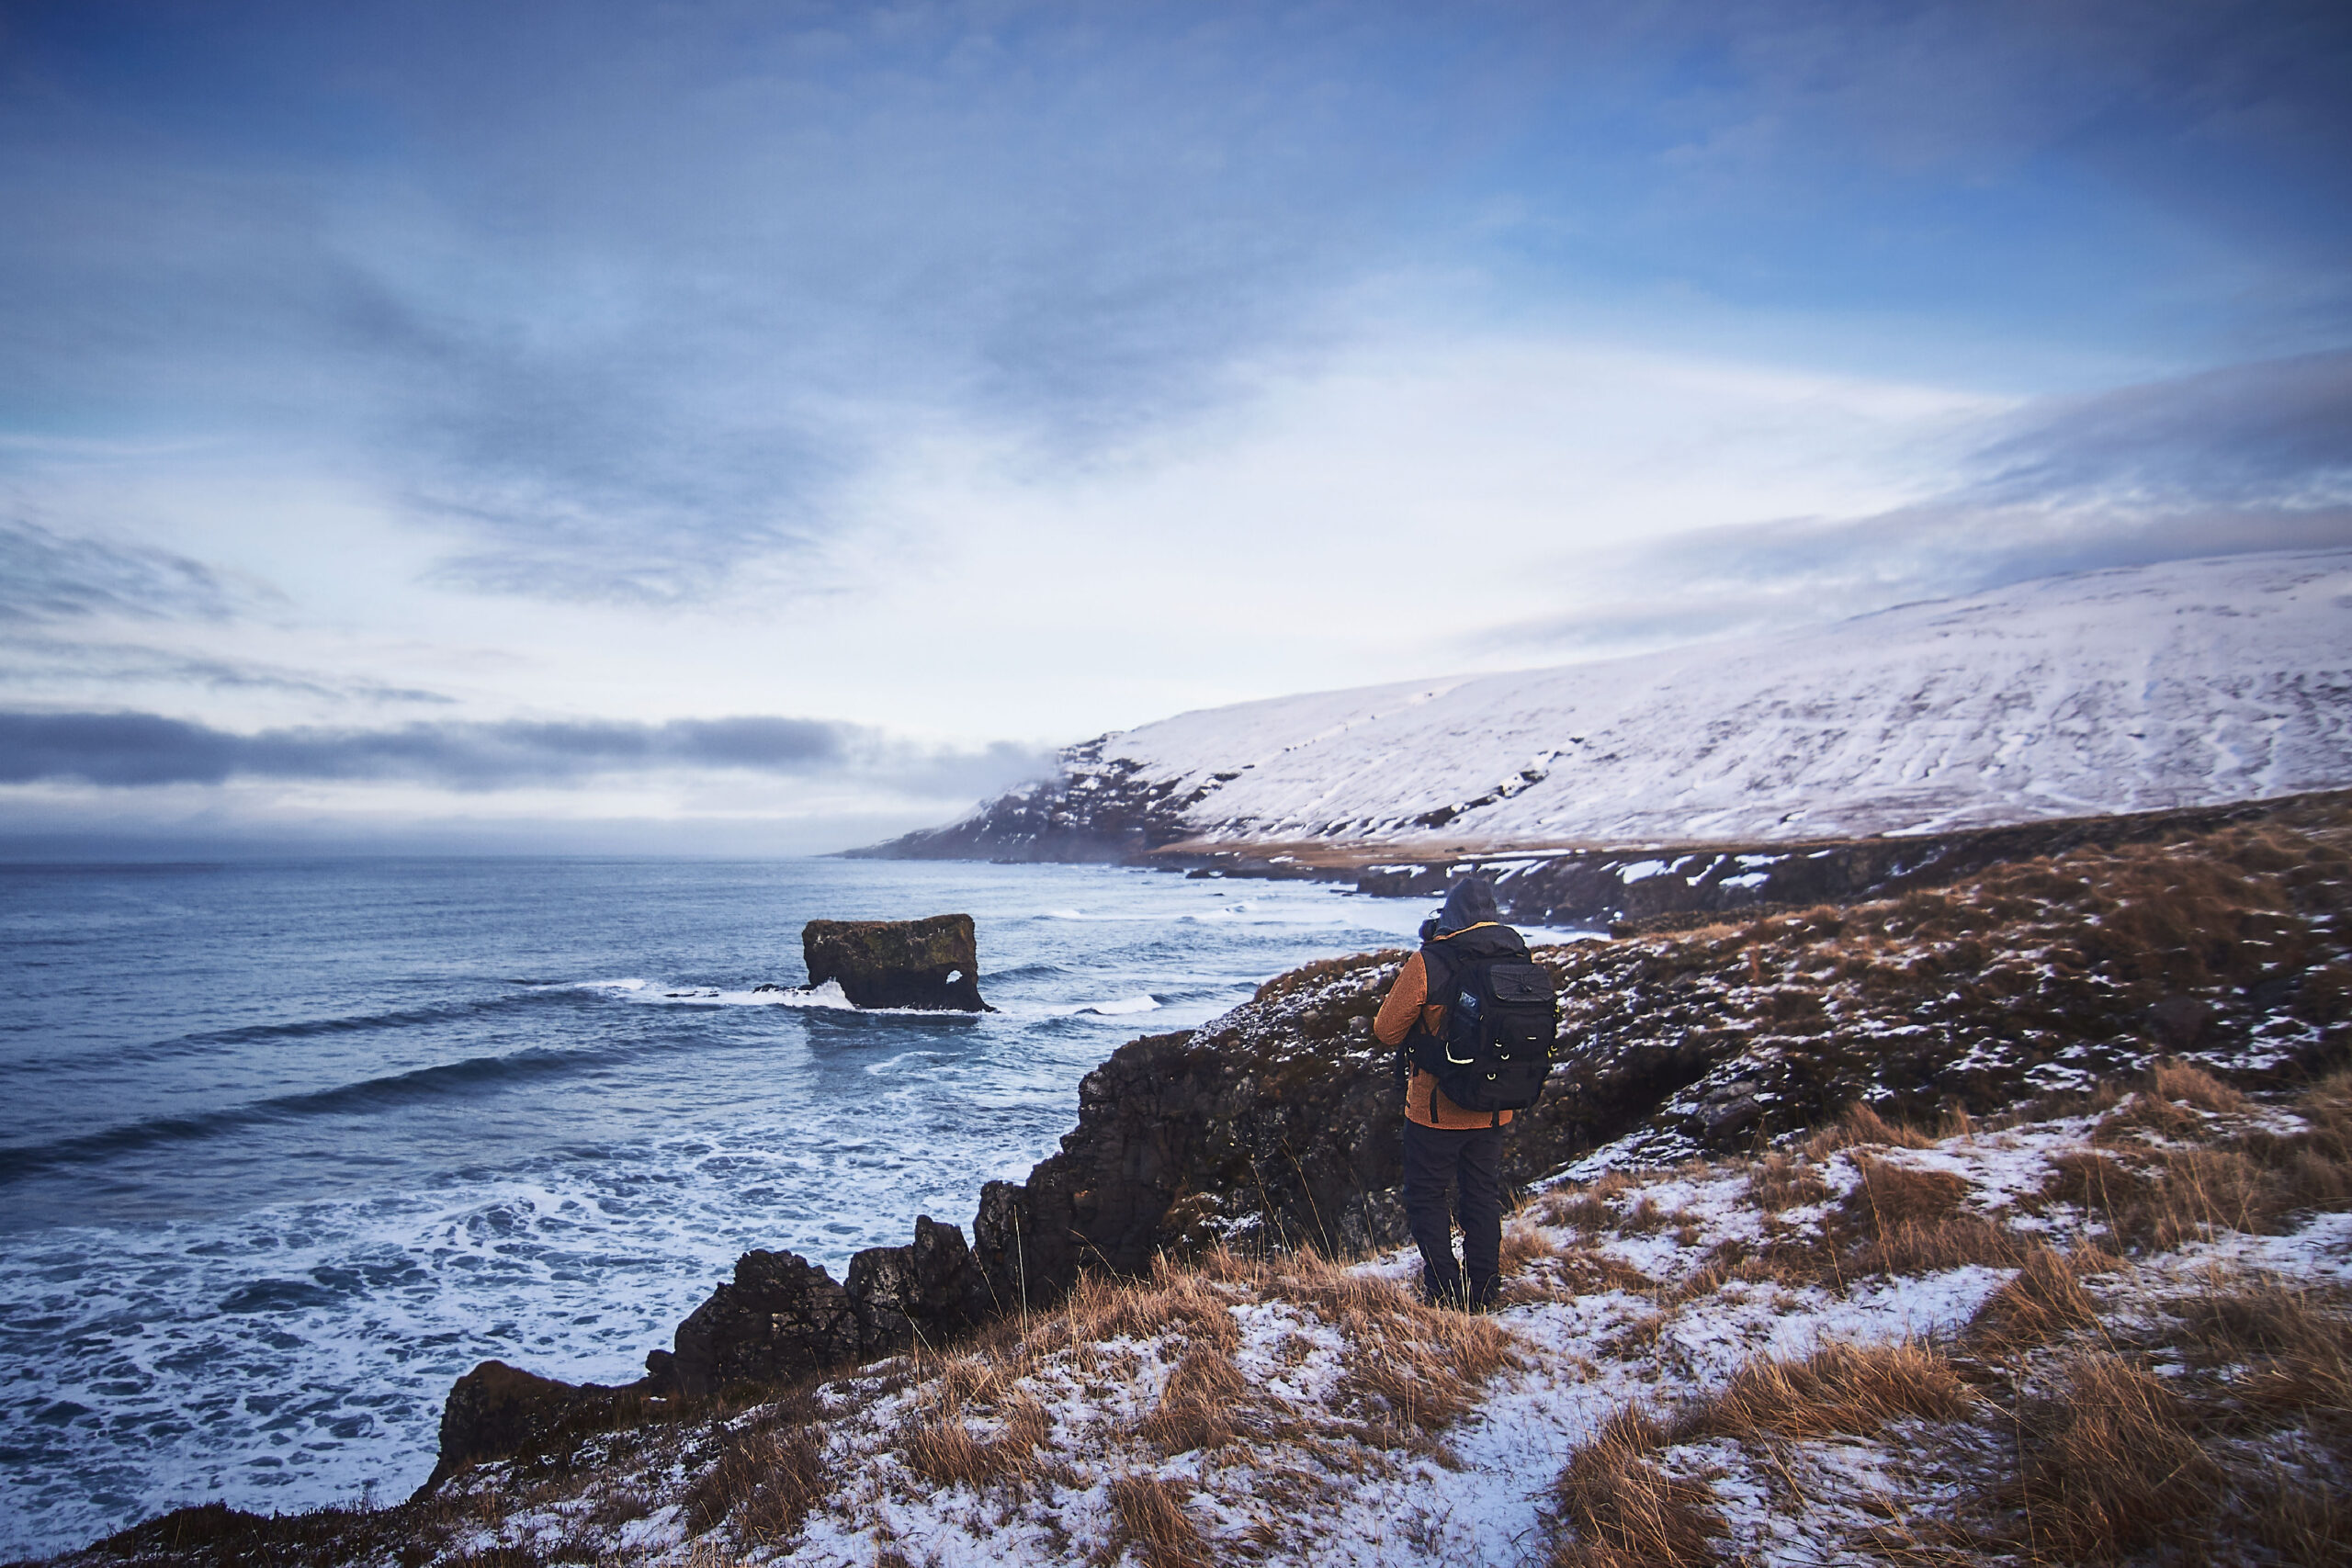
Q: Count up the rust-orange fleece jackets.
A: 1